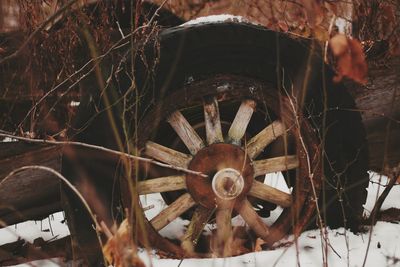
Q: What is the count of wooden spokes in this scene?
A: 12